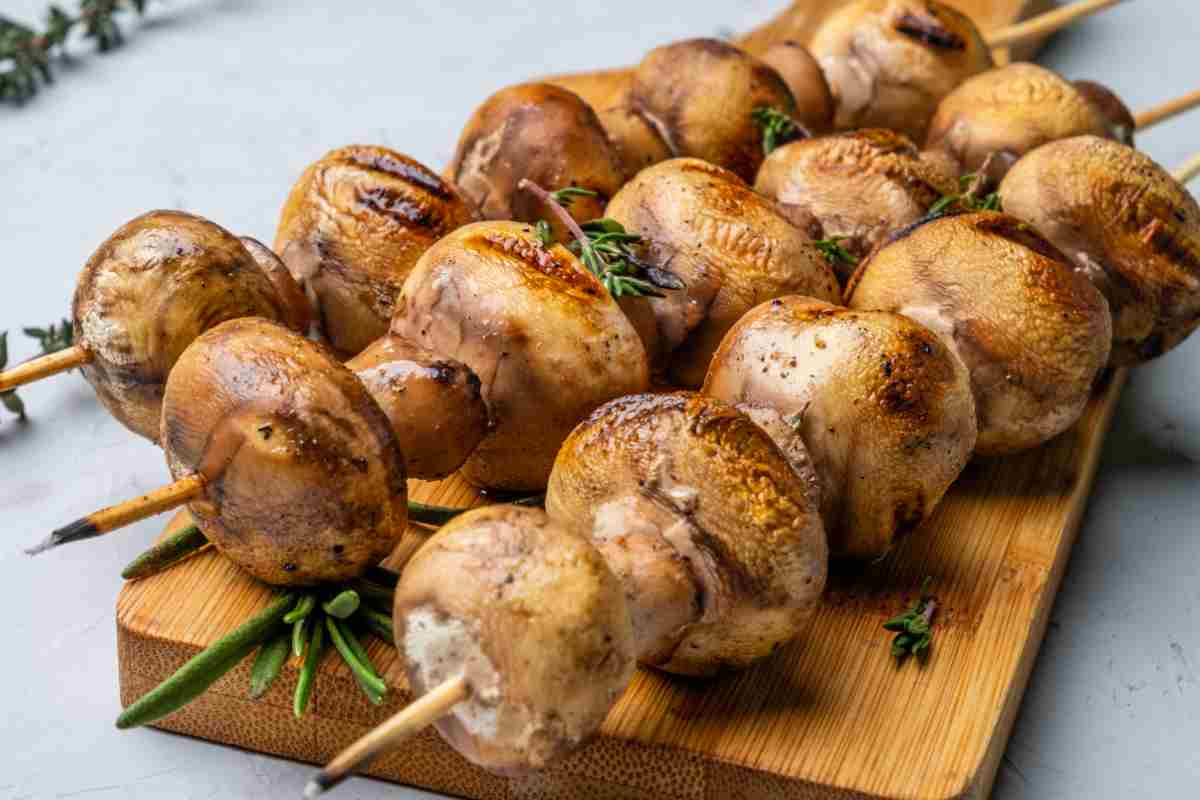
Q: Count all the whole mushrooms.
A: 15